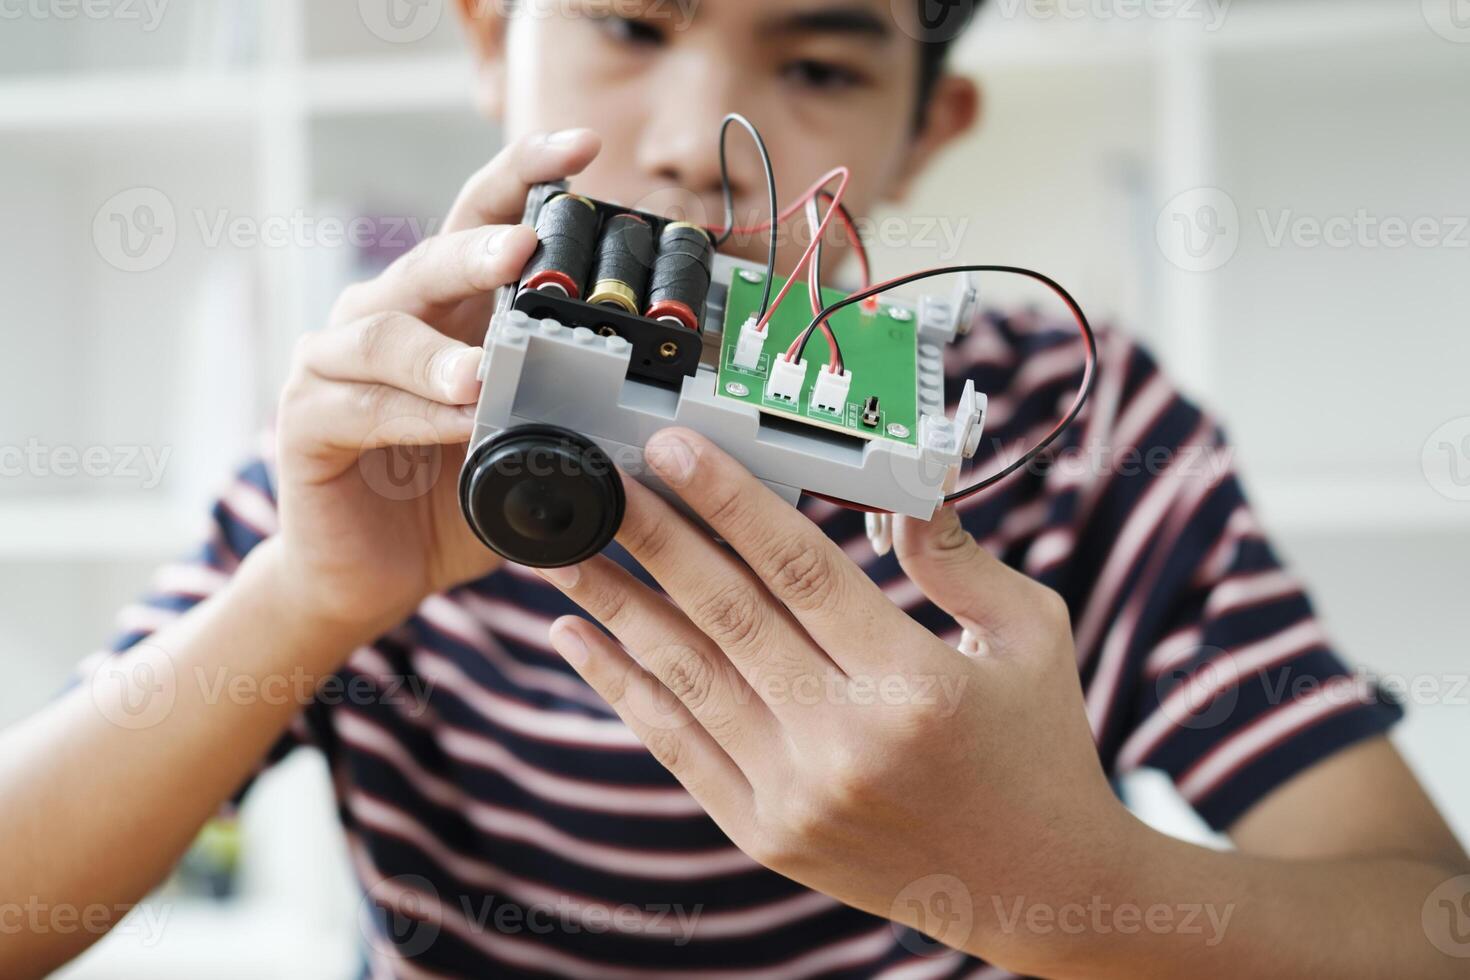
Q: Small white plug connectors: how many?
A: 3